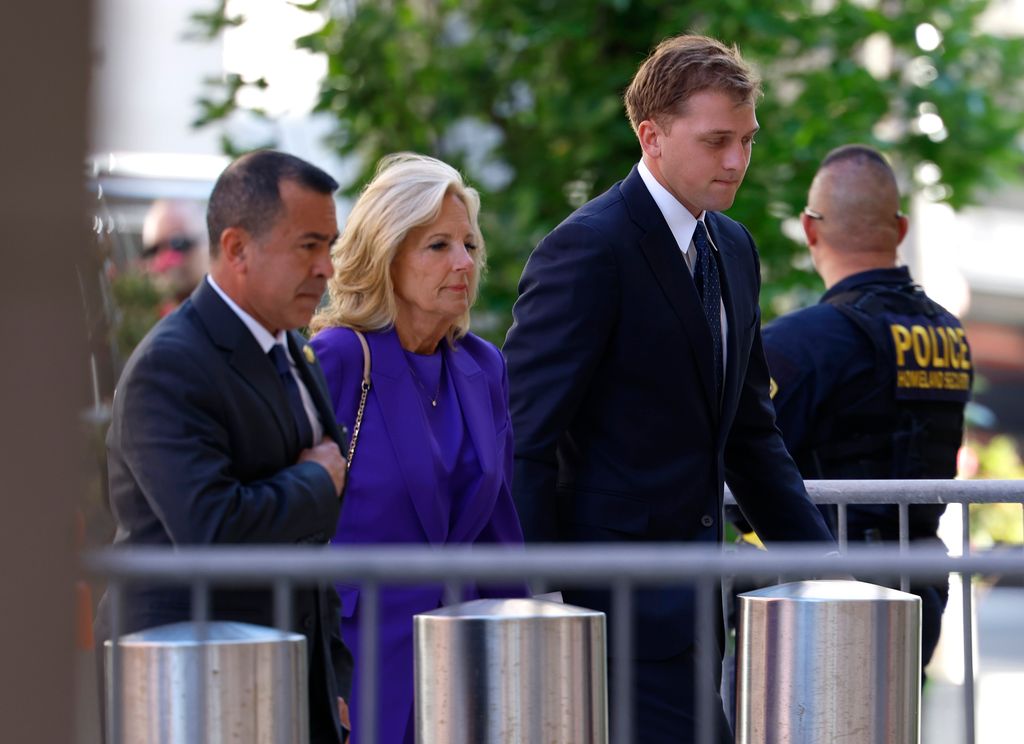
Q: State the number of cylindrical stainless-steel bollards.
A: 3